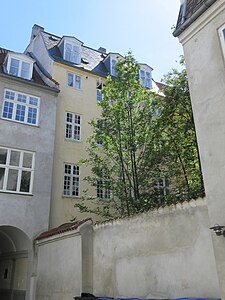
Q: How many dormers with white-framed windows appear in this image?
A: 4